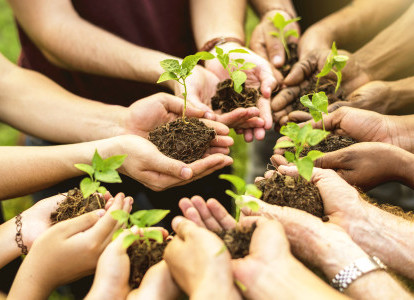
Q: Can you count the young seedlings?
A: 9